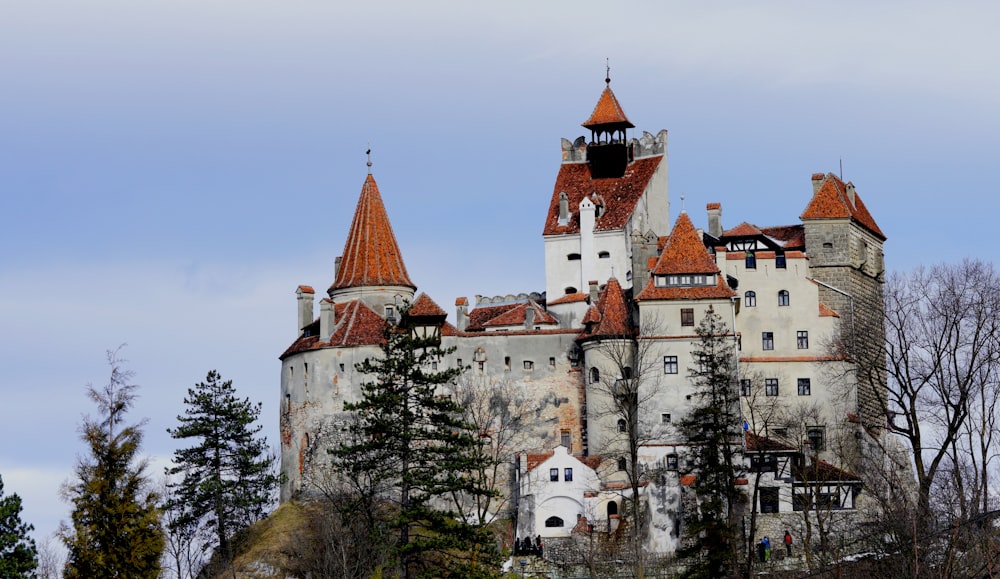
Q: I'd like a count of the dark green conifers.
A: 4